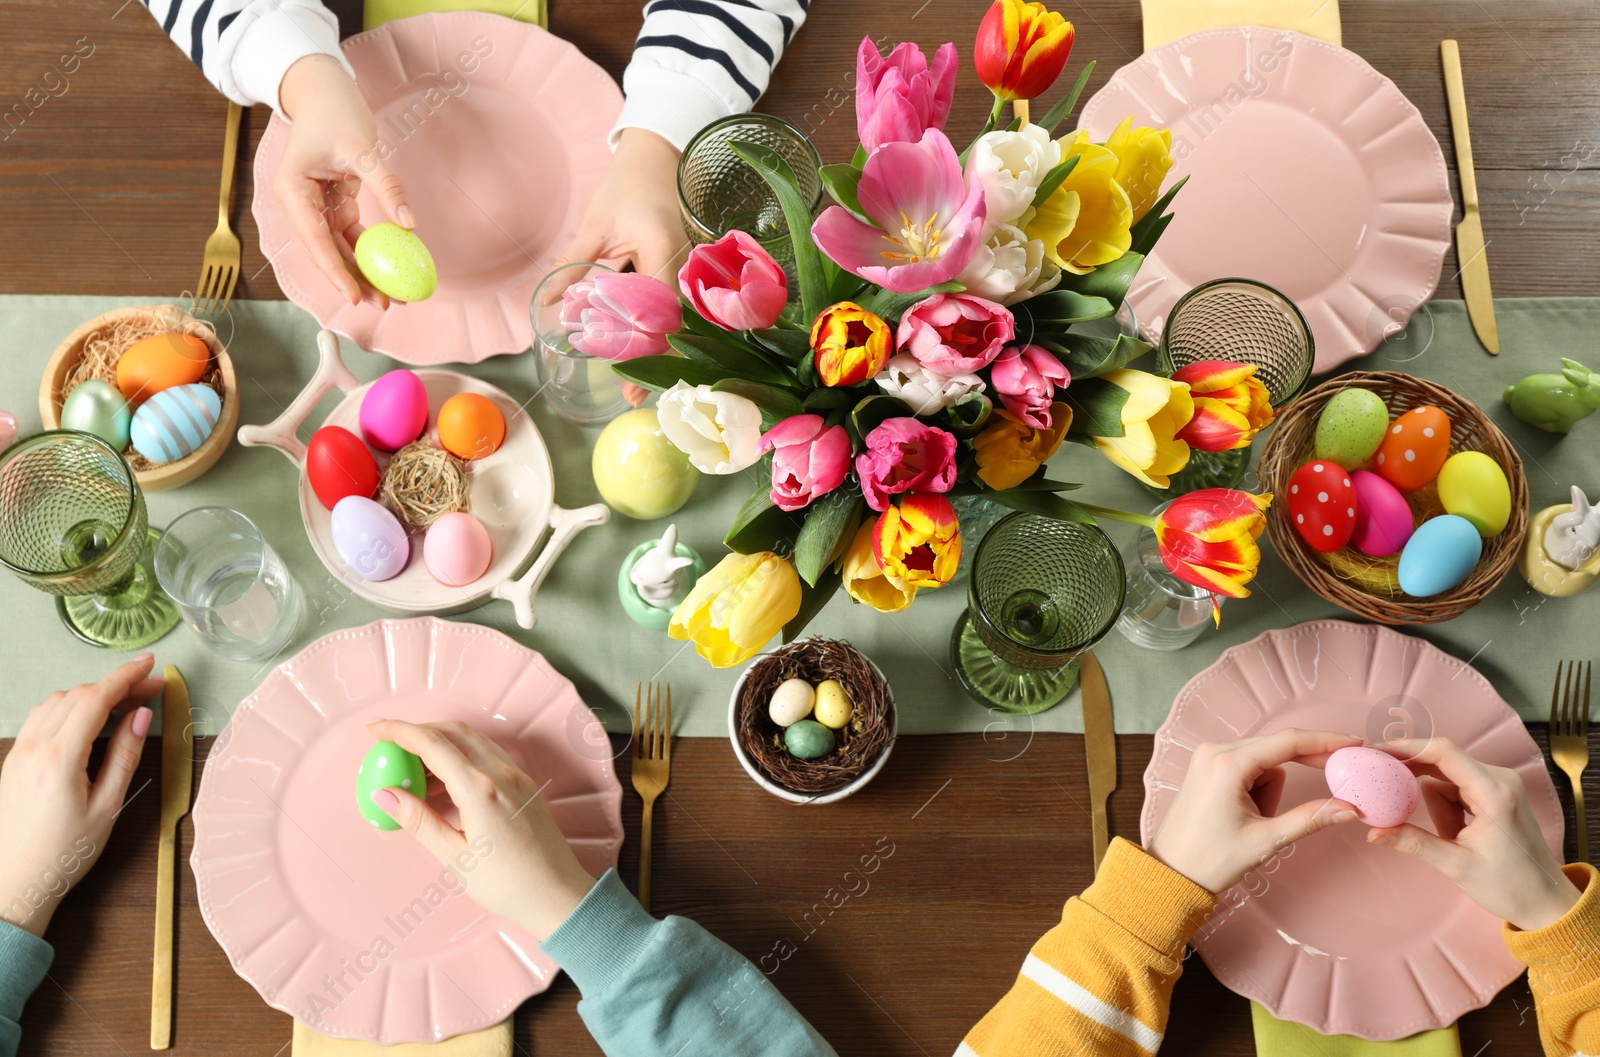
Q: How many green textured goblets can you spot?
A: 4